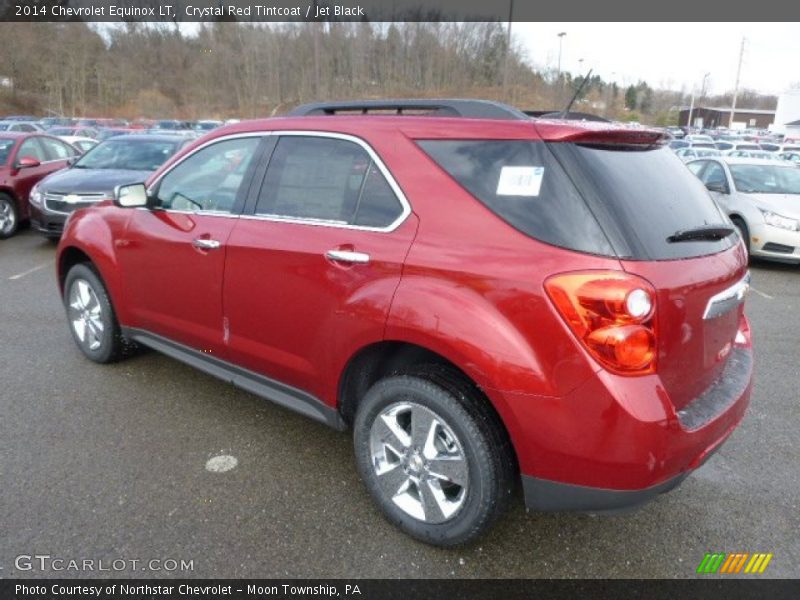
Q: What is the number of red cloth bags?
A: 0